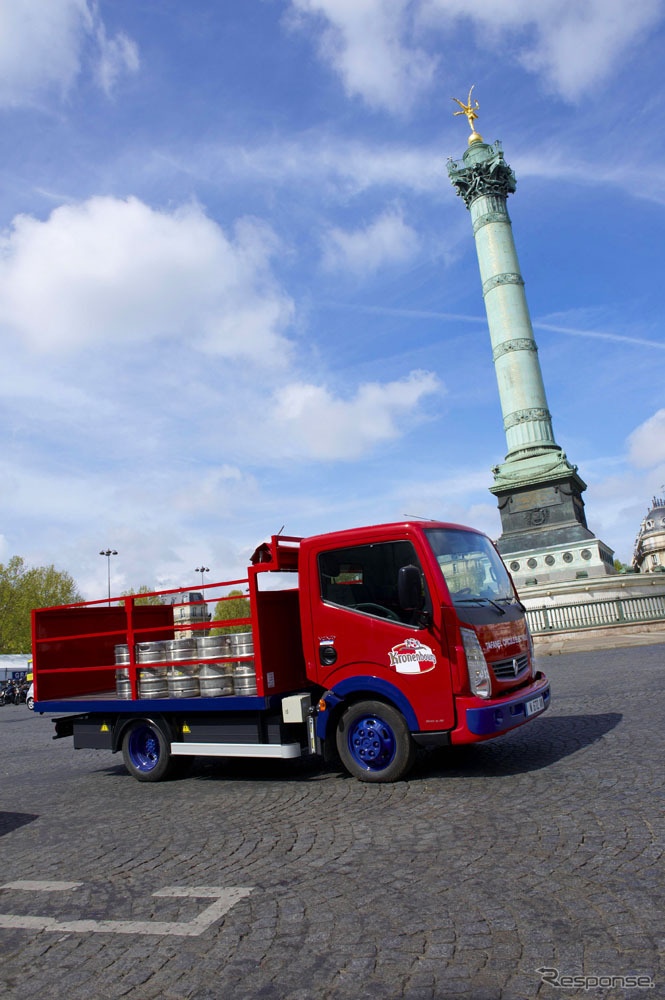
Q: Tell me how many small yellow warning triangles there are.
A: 2